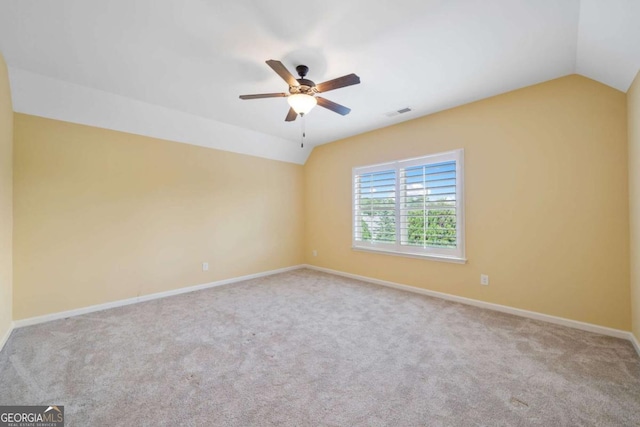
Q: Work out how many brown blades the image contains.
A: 5